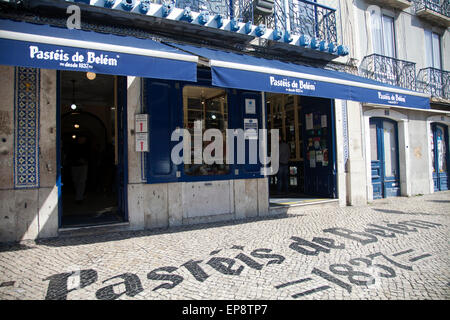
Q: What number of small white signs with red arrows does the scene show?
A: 2